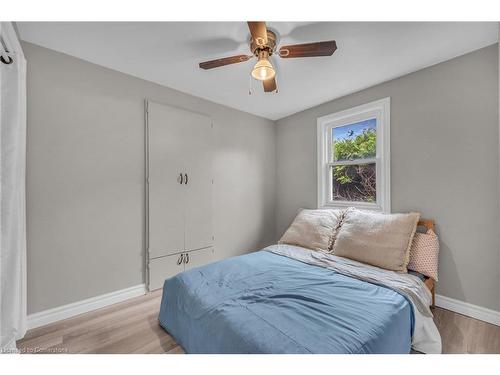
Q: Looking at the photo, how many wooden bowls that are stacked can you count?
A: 0